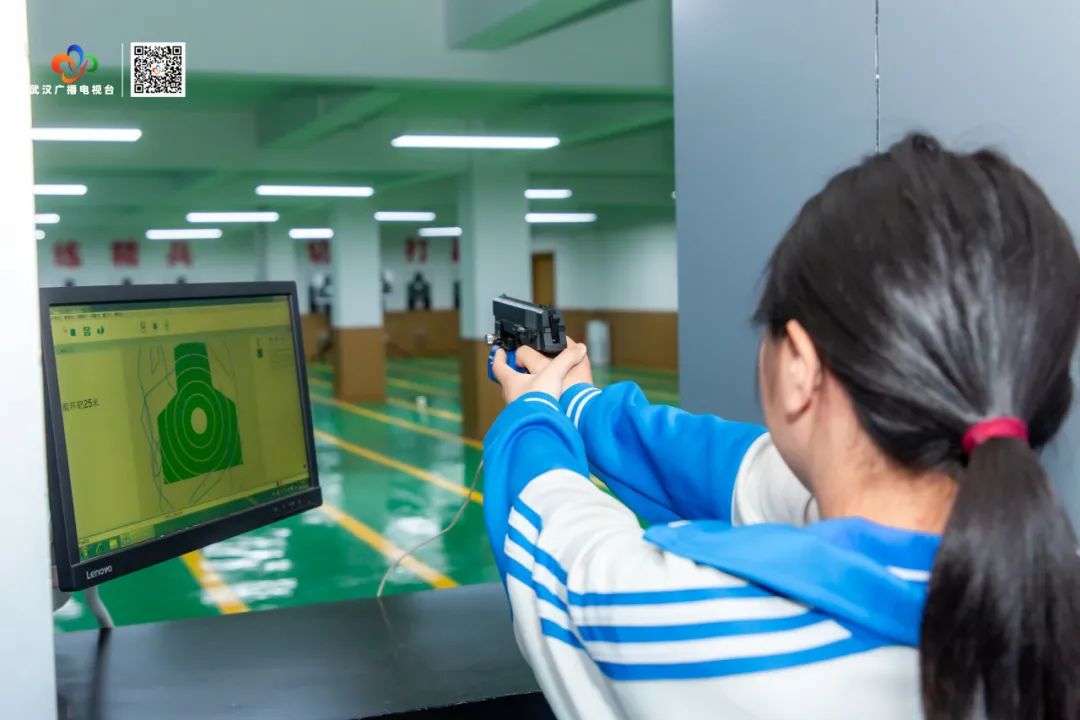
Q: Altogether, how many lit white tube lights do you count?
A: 13